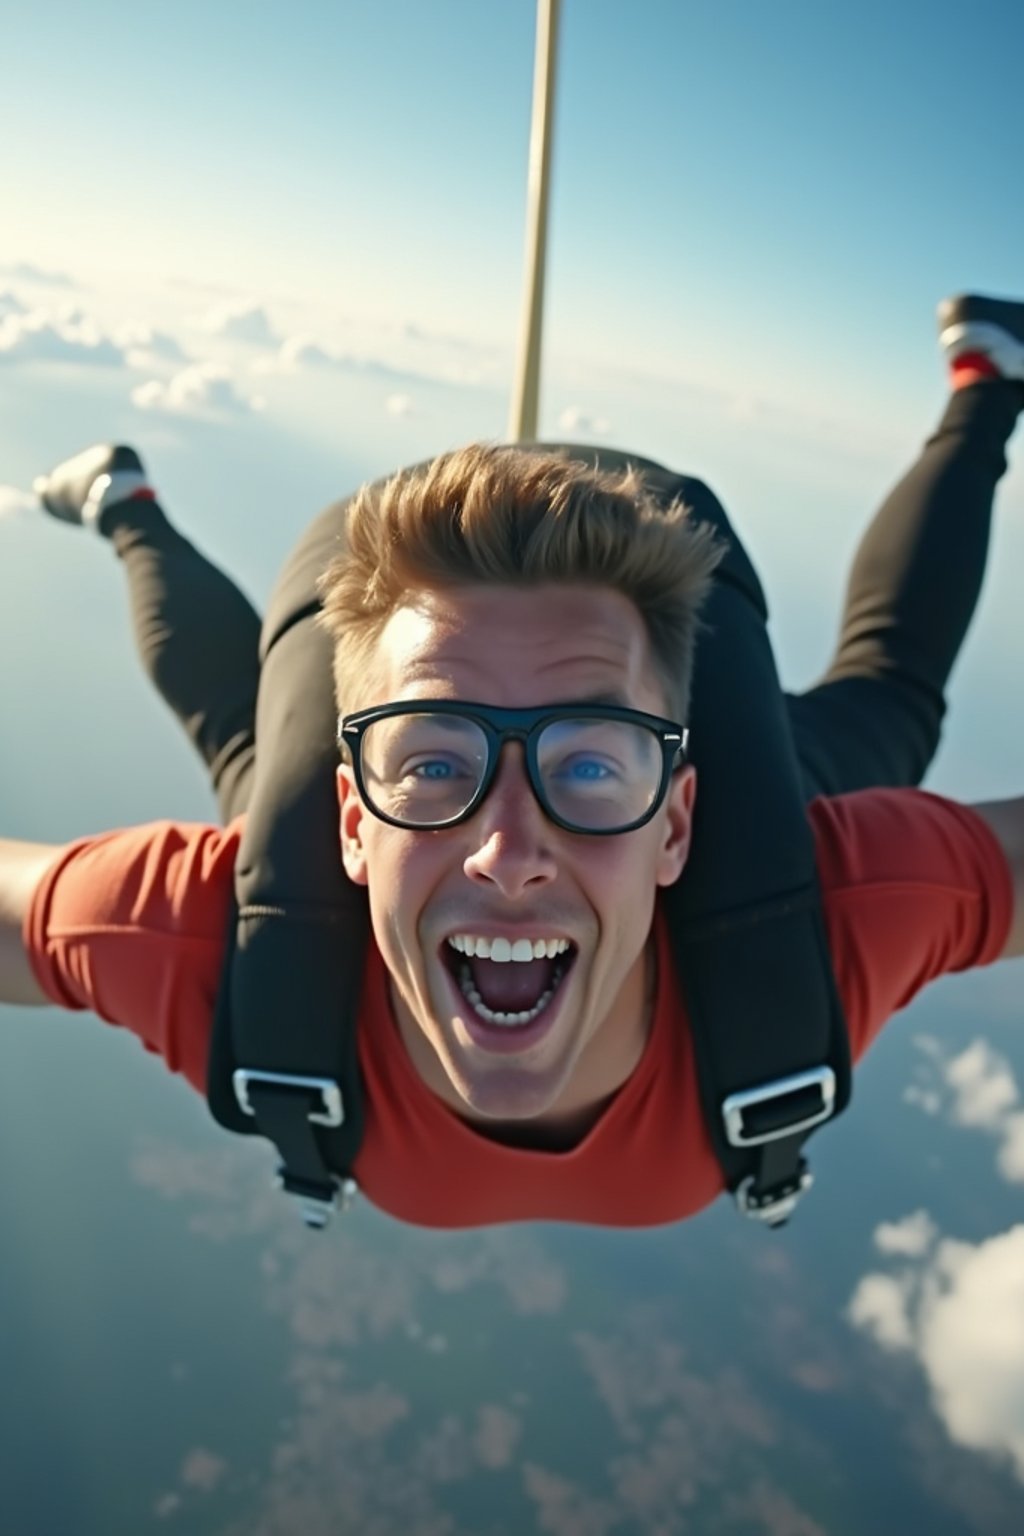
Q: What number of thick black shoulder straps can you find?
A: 2